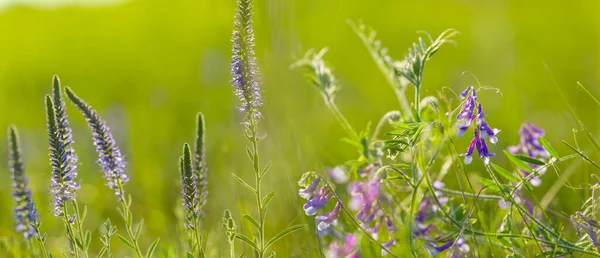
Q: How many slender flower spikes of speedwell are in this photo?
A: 7